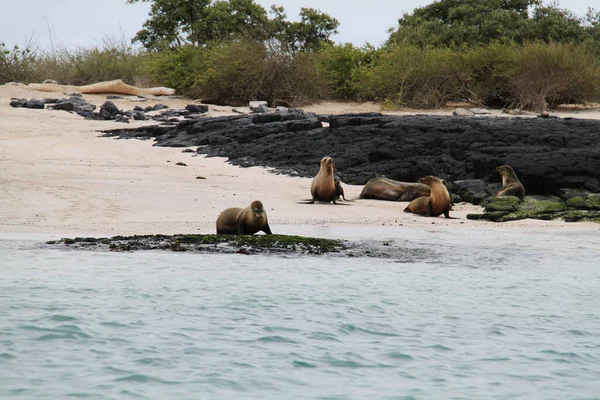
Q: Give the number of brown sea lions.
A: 5